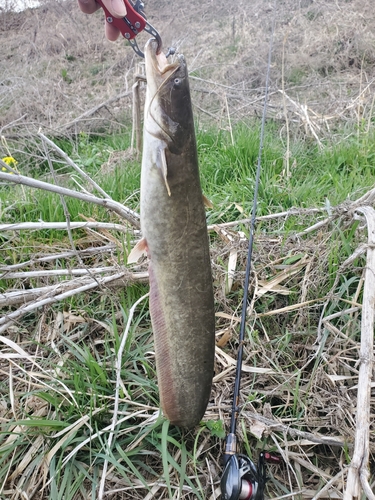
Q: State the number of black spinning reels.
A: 1